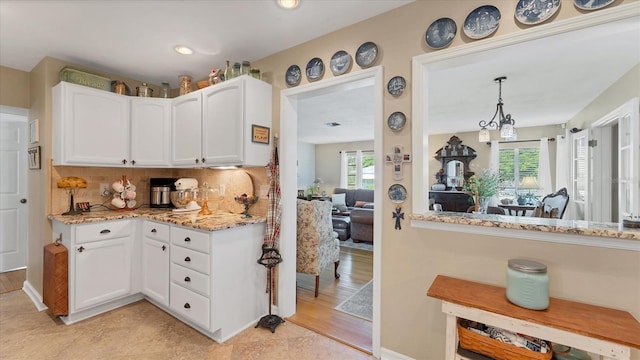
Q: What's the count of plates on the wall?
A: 11